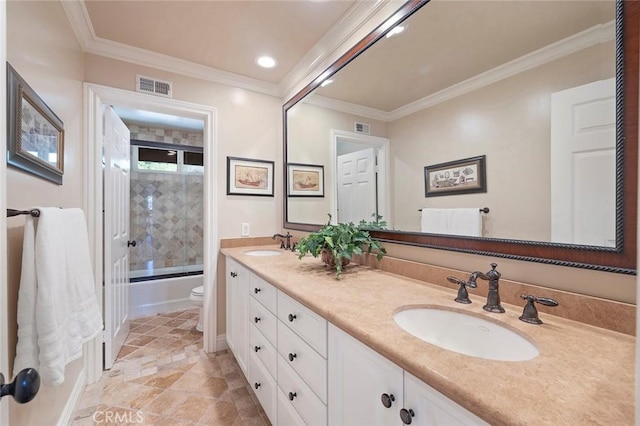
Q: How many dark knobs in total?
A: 13